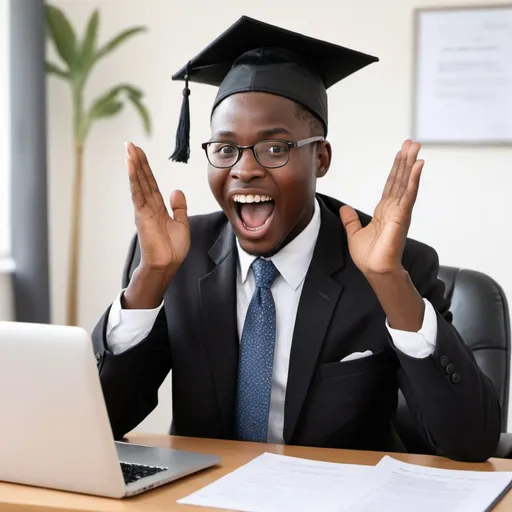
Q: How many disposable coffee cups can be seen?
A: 0